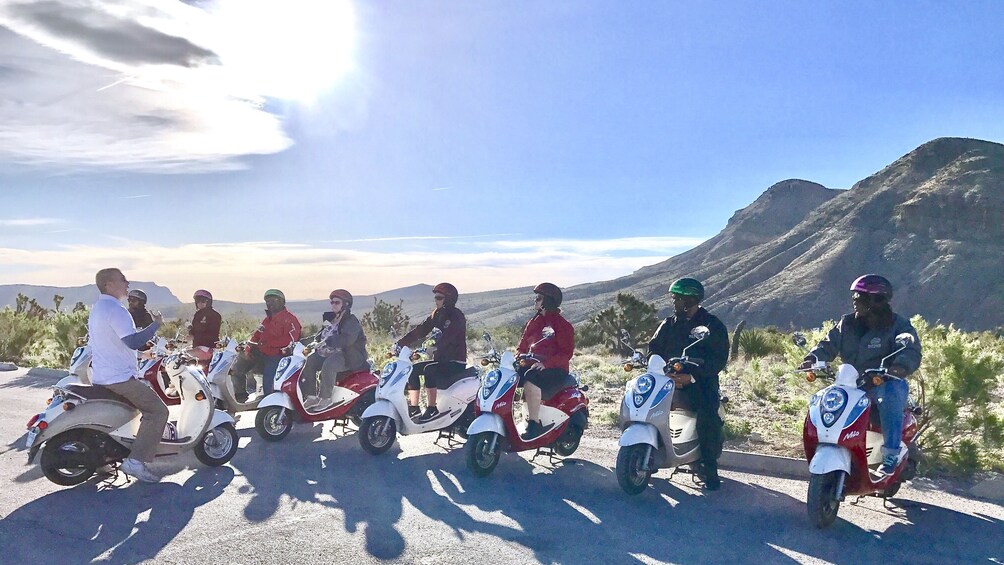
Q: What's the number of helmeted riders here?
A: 8